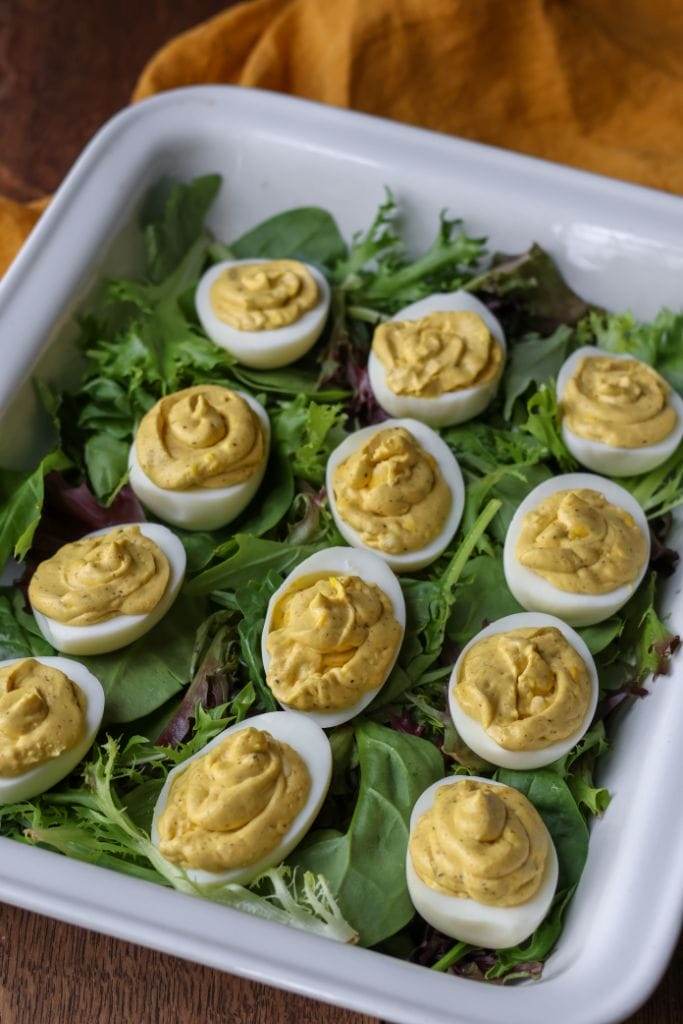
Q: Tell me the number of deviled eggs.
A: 12